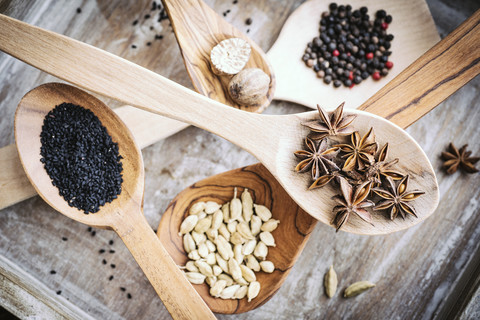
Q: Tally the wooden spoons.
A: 5